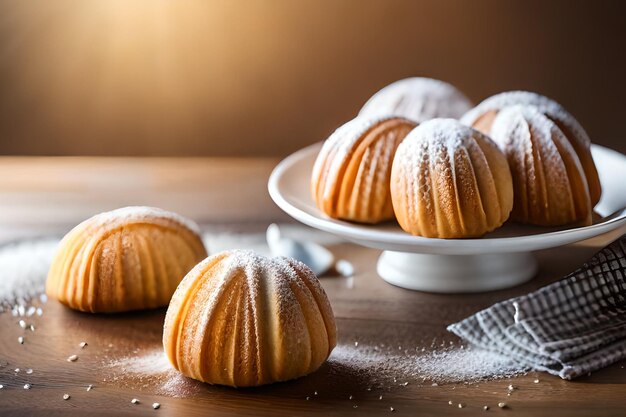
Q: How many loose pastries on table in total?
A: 2